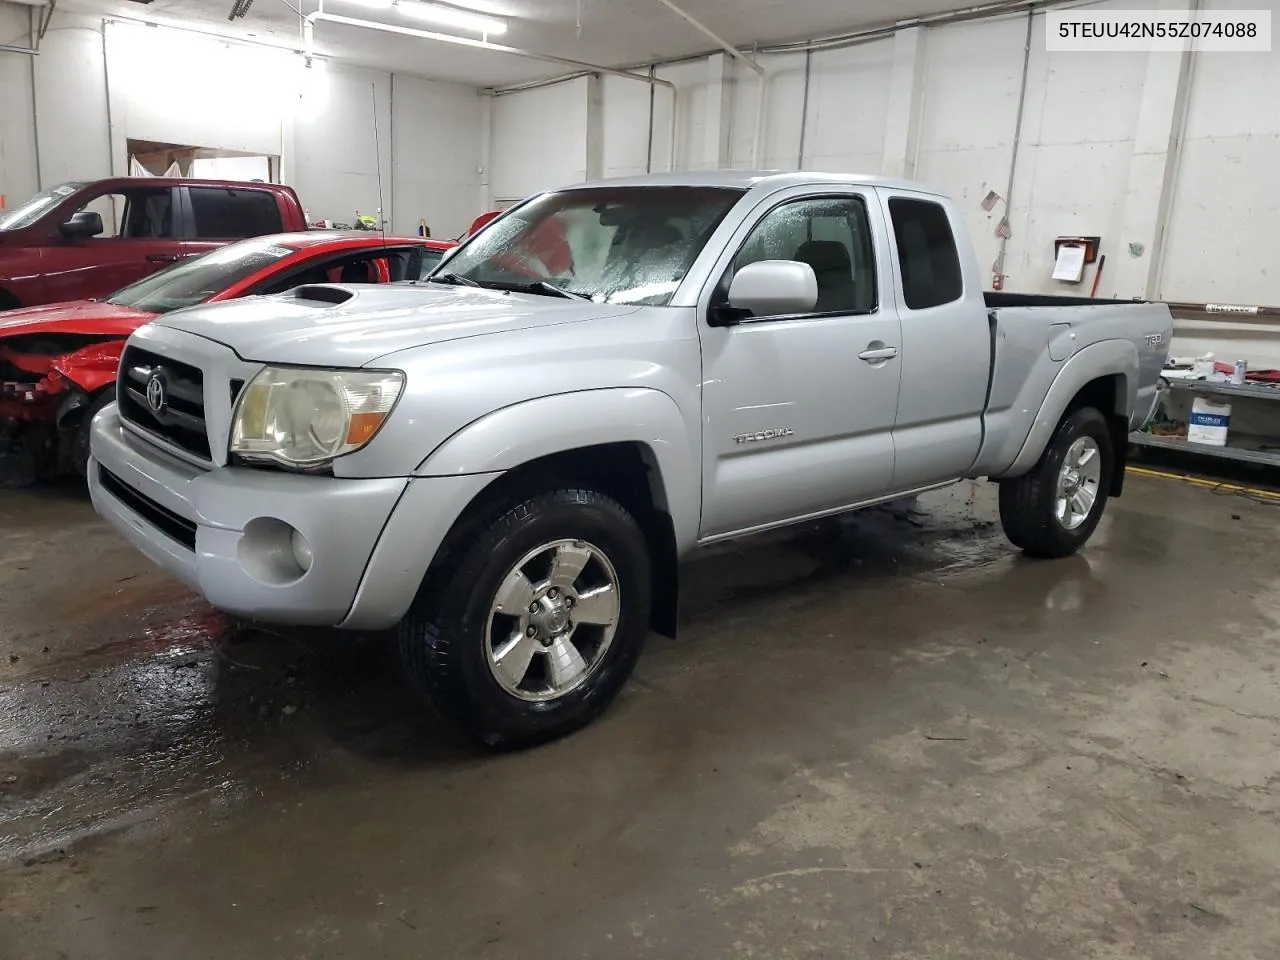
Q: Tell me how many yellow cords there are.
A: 1